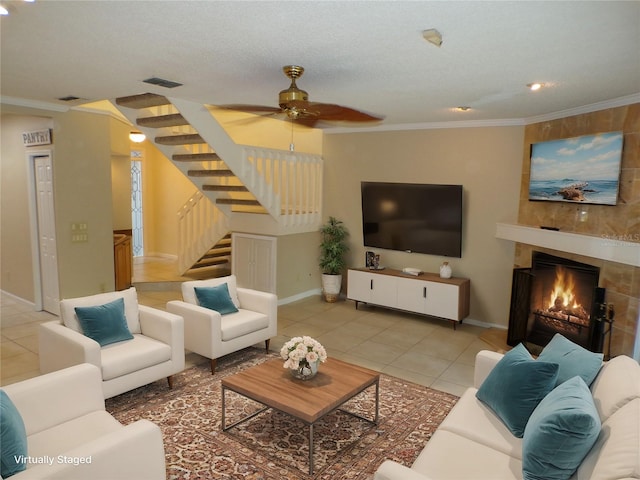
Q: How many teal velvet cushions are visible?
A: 6